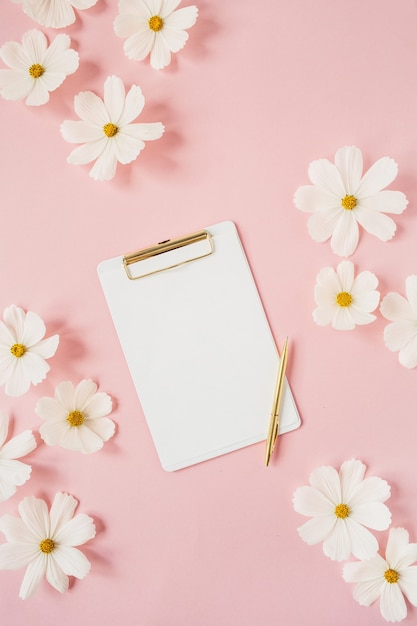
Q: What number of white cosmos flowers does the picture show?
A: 13